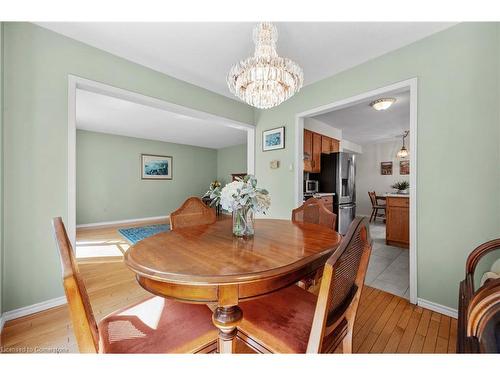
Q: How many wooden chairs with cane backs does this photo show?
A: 4